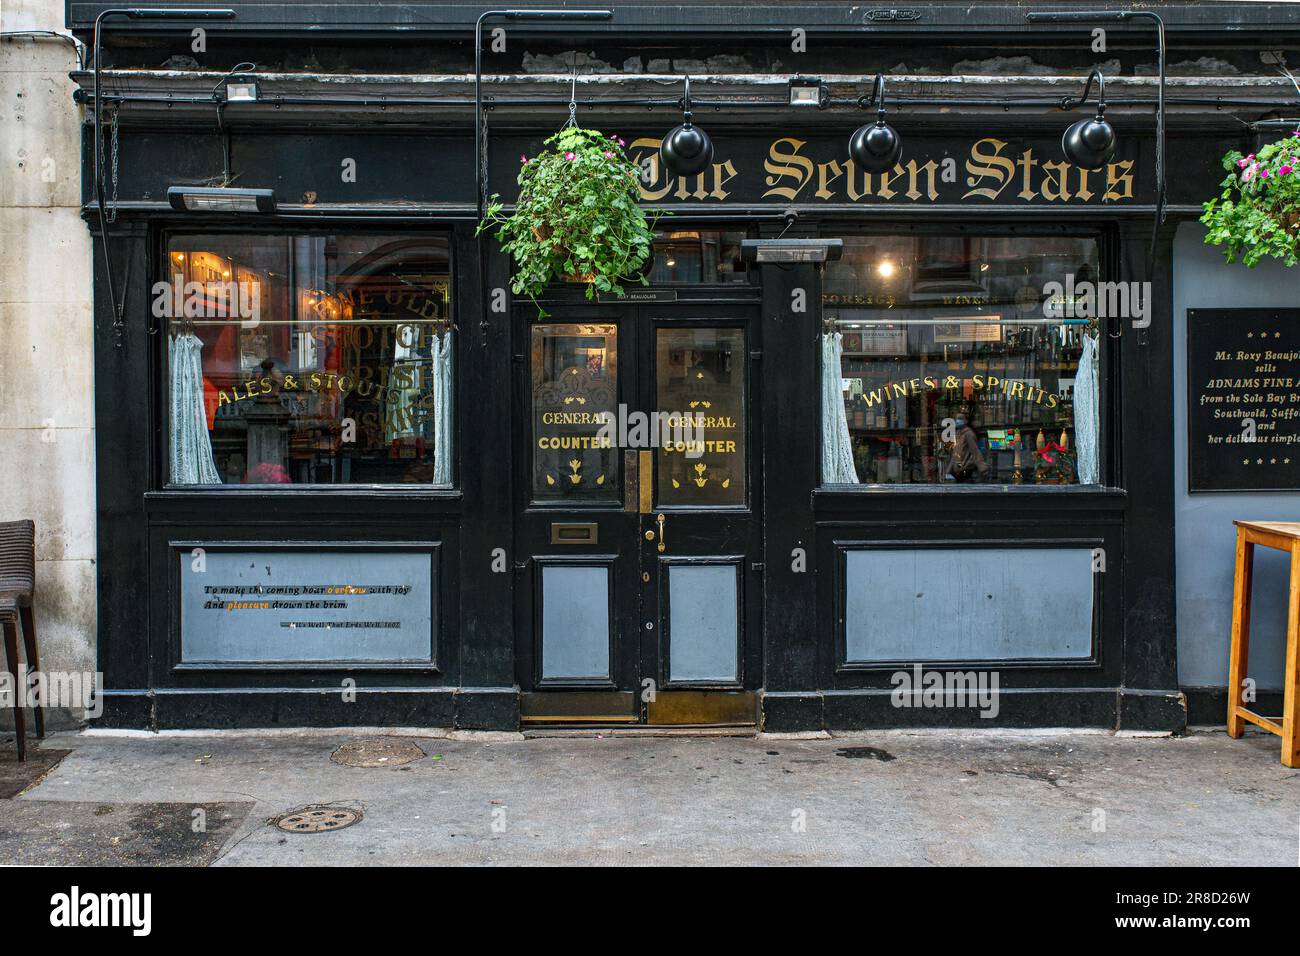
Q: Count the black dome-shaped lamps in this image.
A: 3